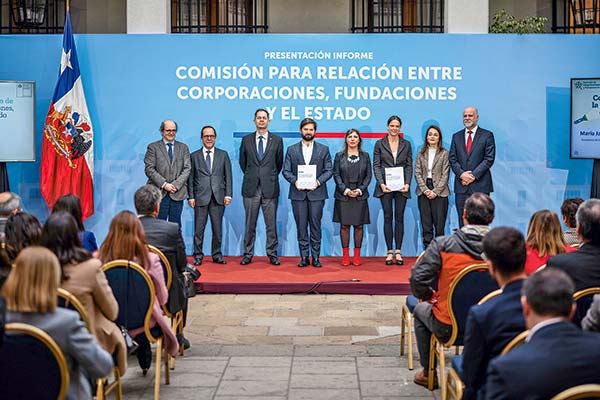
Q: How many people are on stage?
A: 8